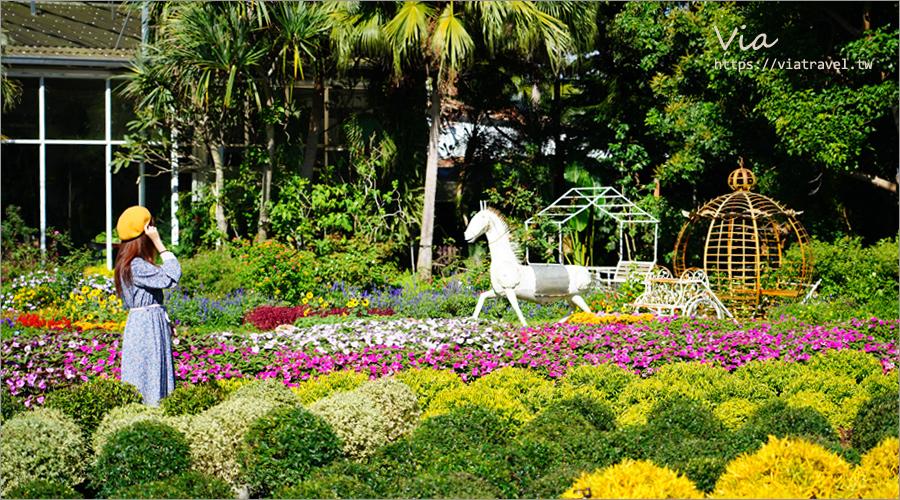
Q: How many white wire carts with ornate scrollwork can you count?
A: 1